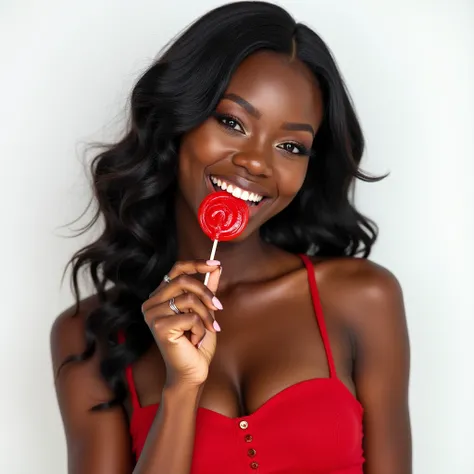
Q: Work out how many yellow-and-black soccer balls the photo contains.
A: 0